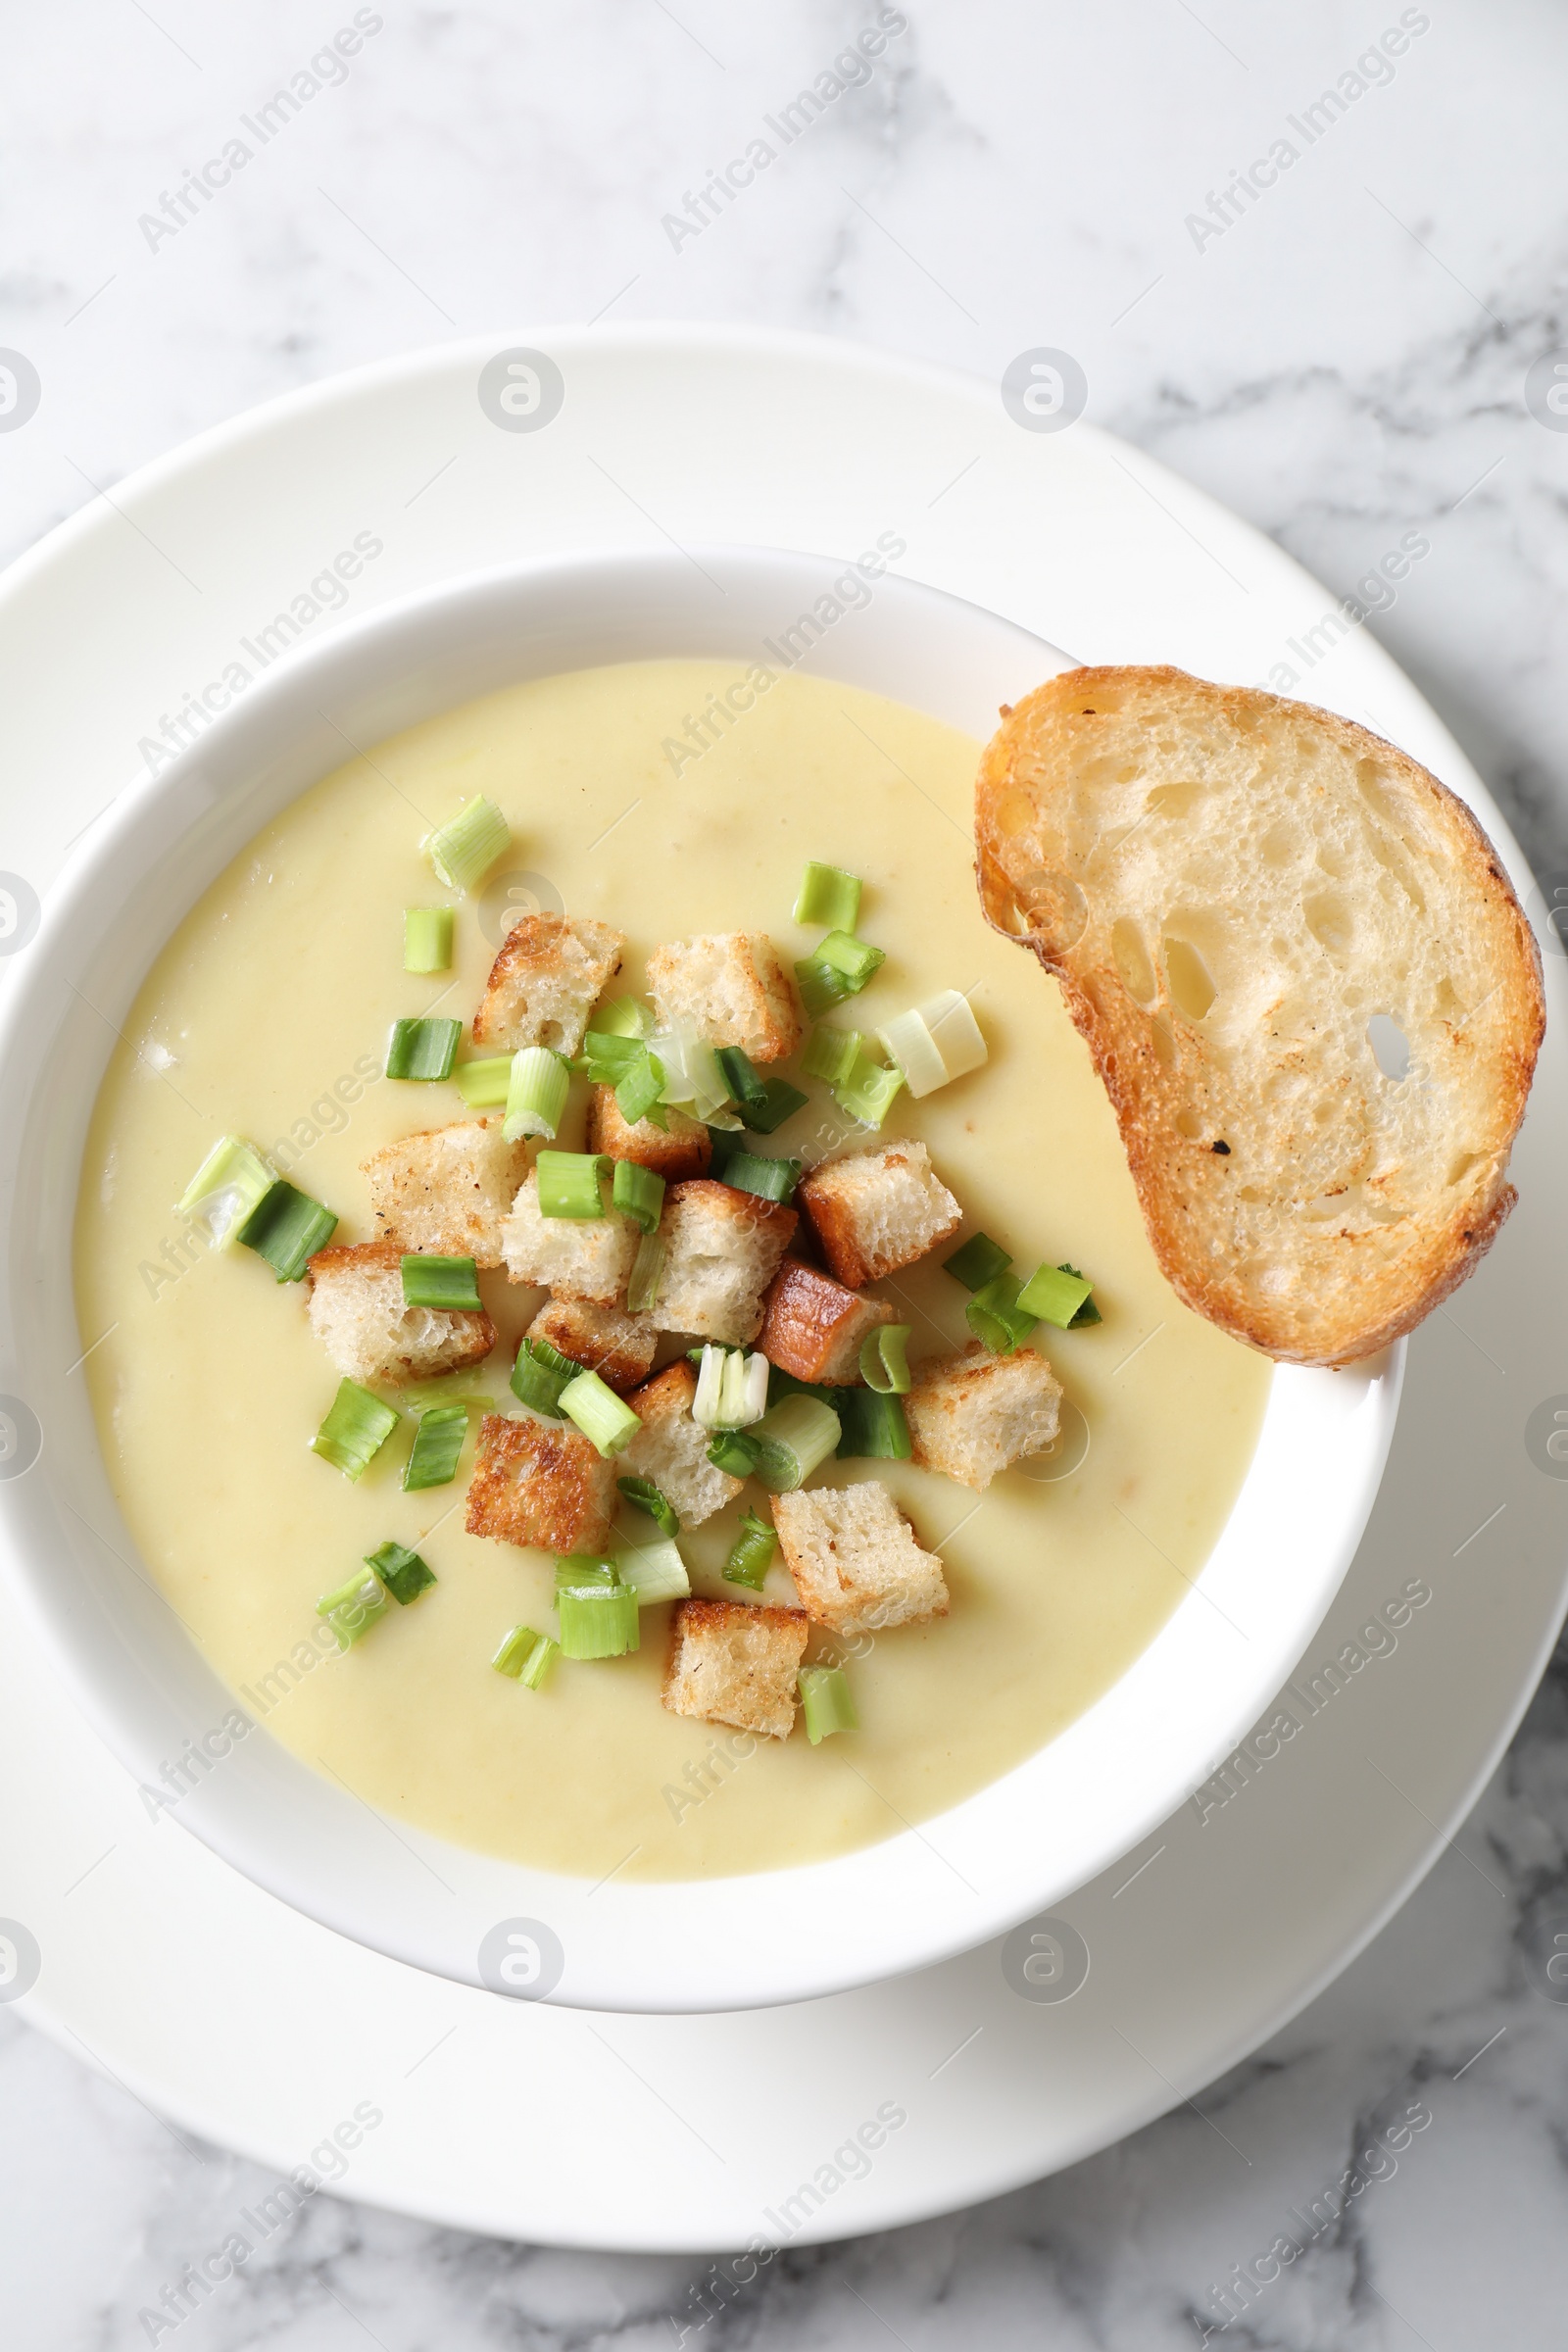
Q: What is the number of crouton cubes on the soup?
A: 15